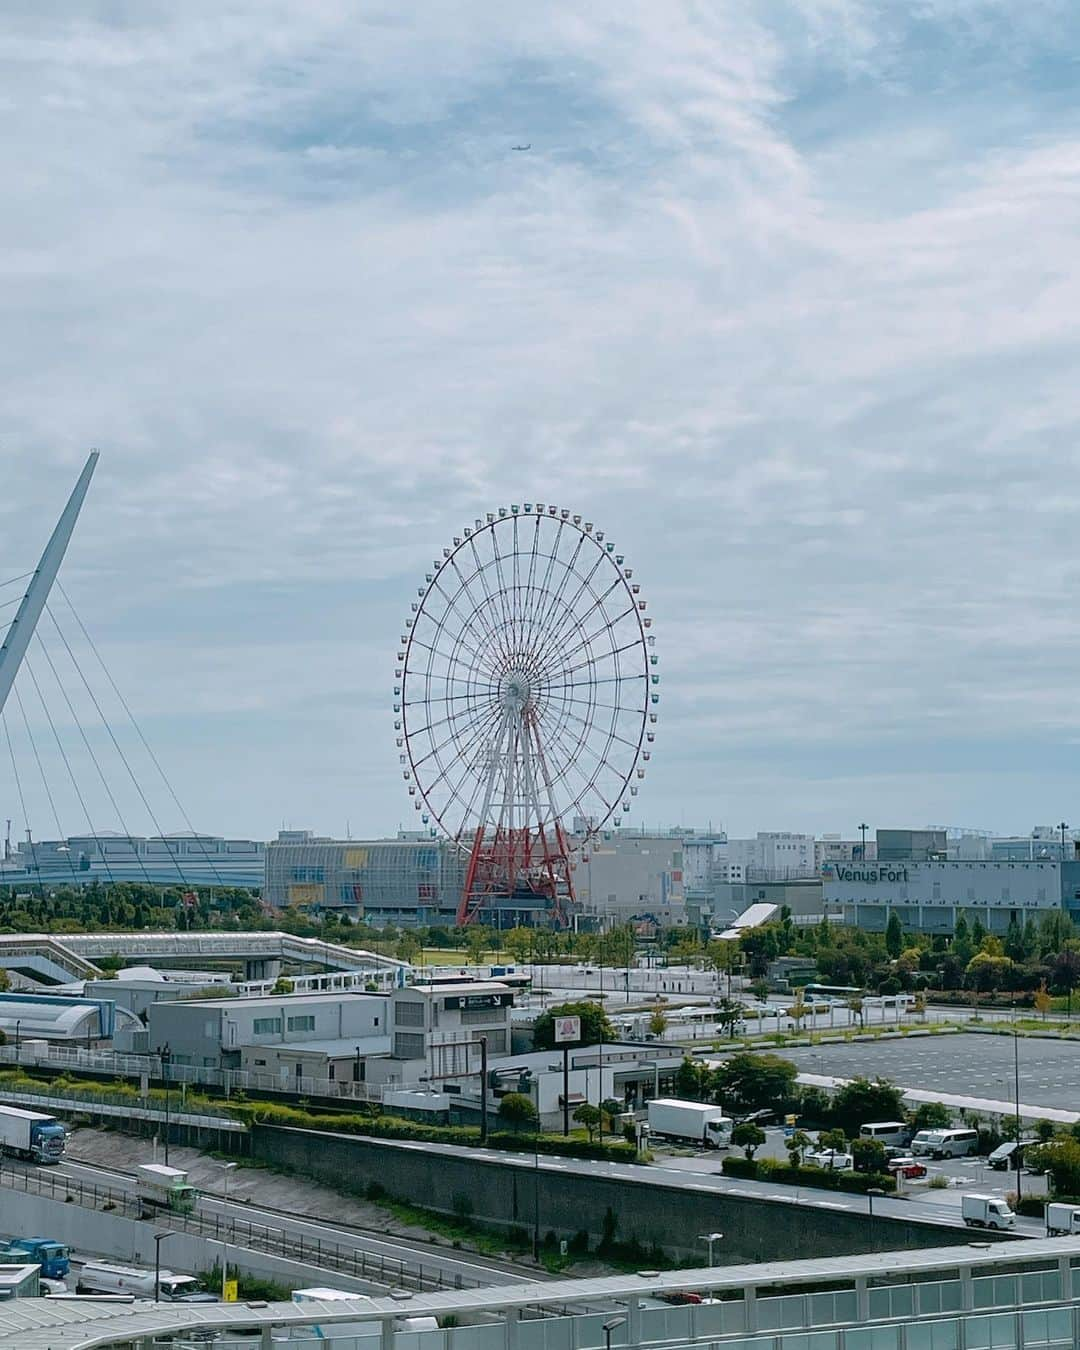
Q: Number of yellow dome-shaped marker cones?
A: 0